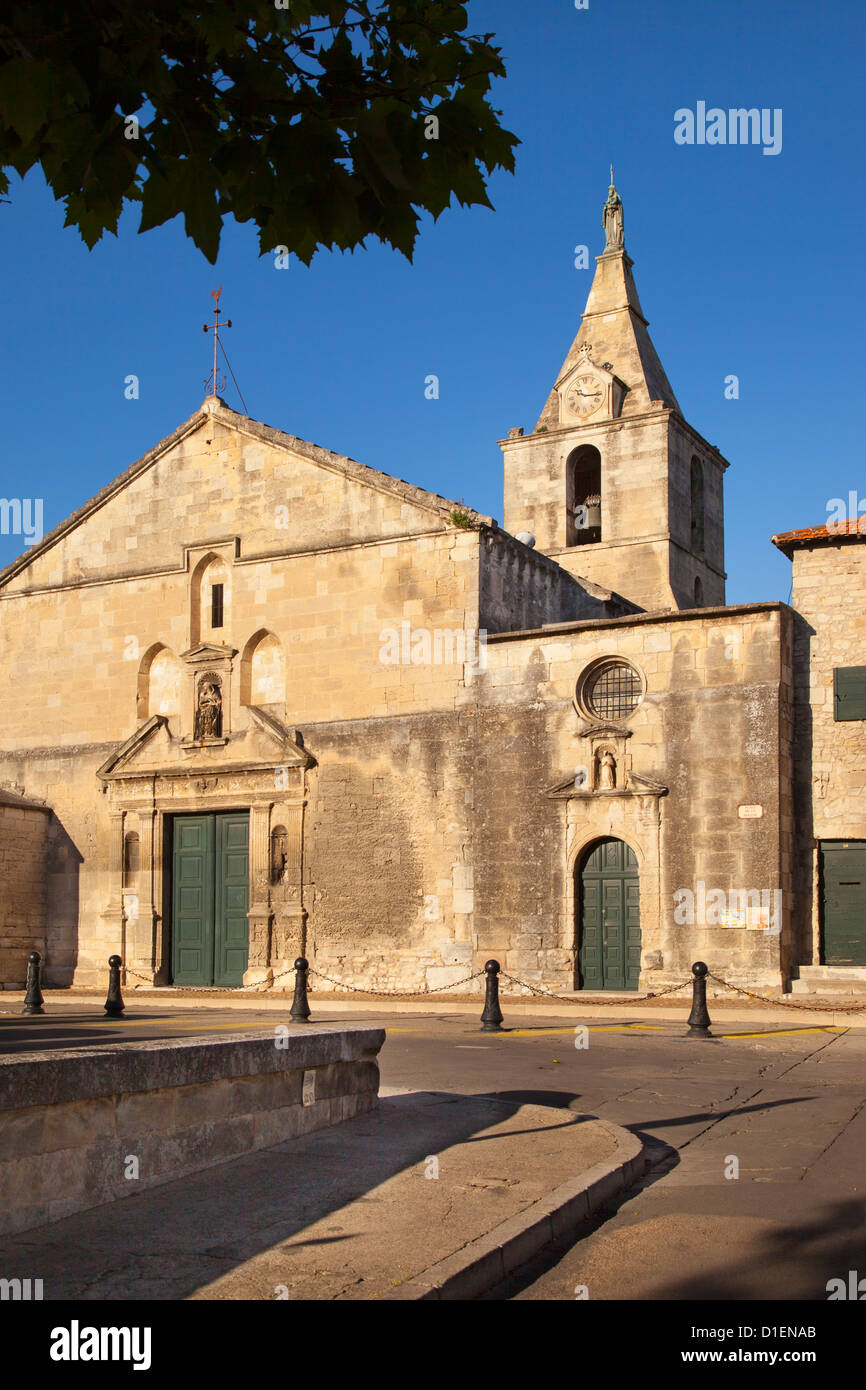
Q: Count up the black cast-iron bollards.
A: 5